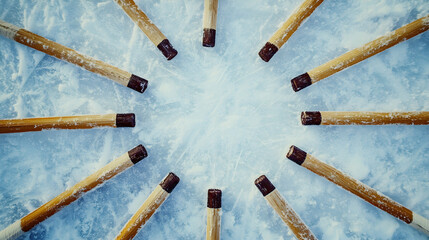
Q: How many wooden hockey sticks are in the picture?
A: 12